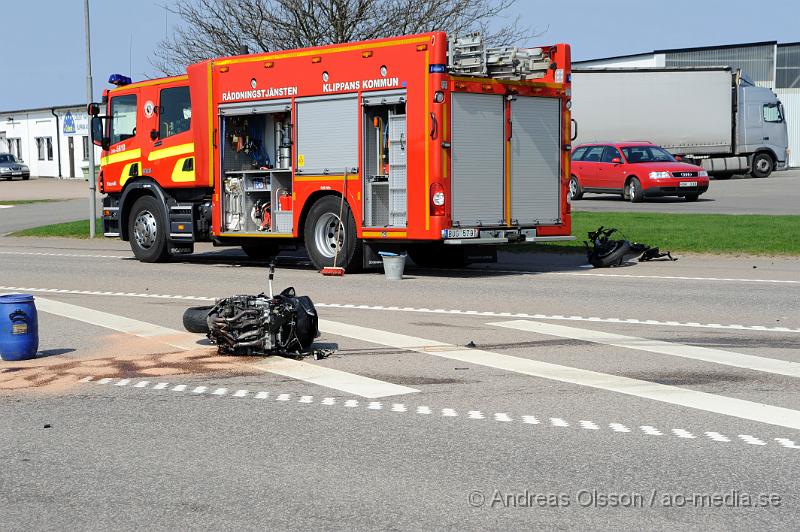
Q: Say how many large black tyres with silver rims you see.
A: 2